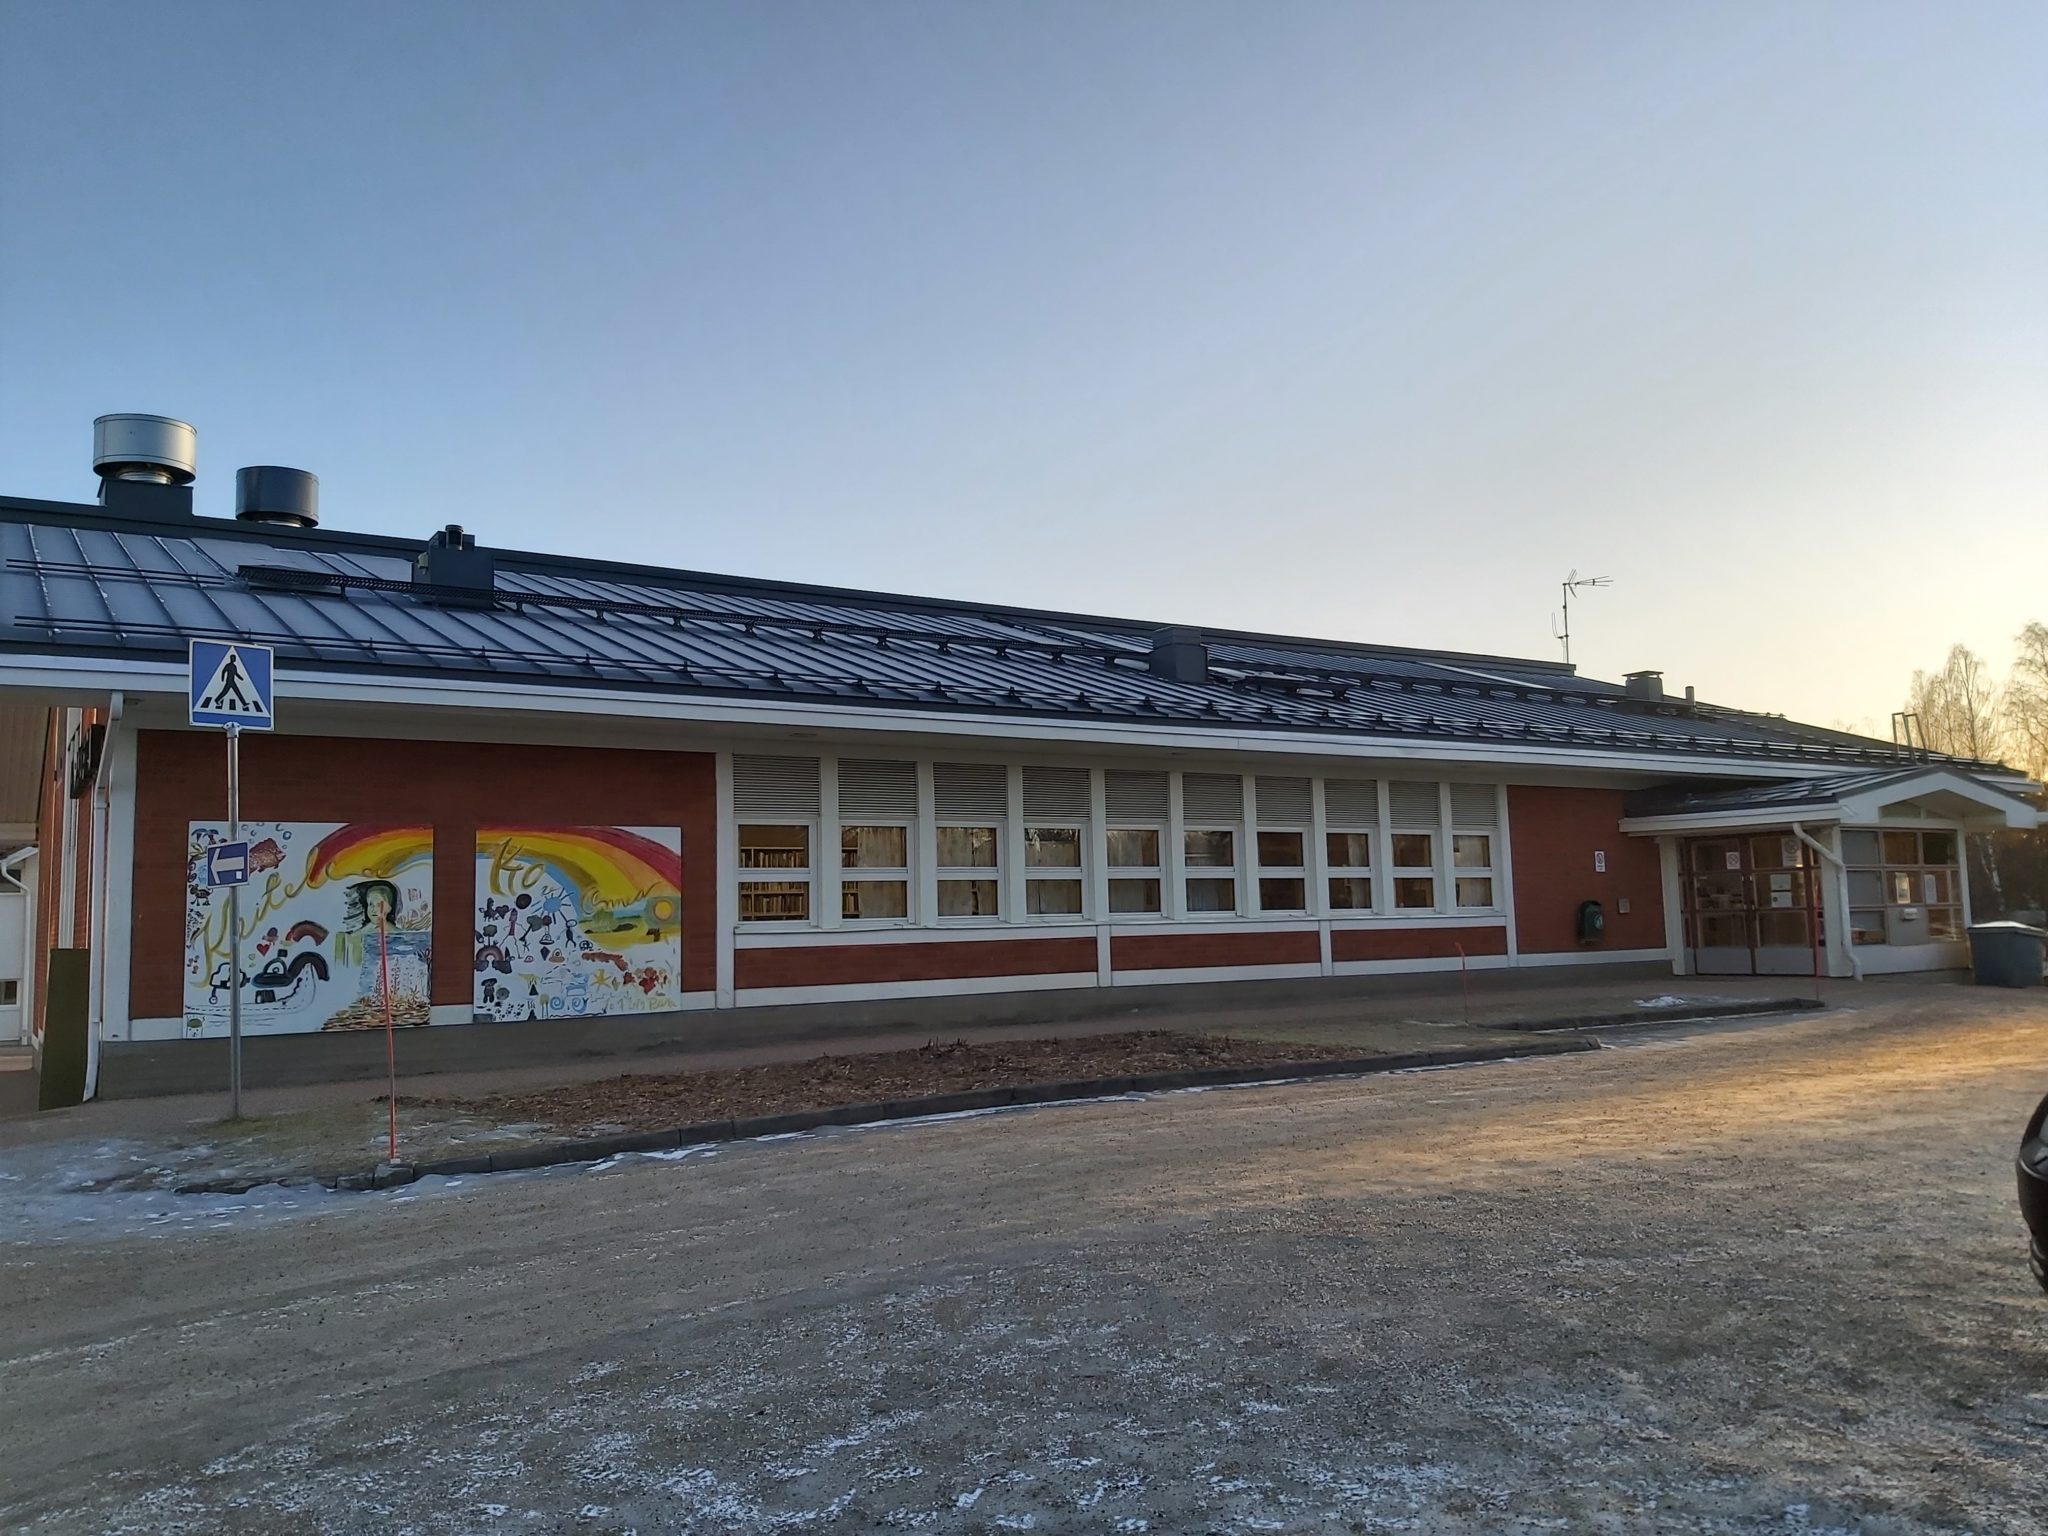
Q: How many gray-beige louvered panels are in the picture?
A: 10